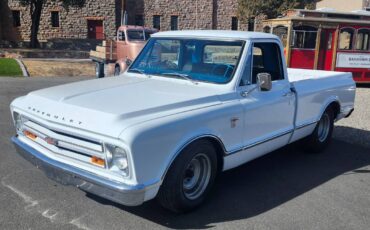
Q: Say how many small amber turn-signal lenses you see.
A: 2